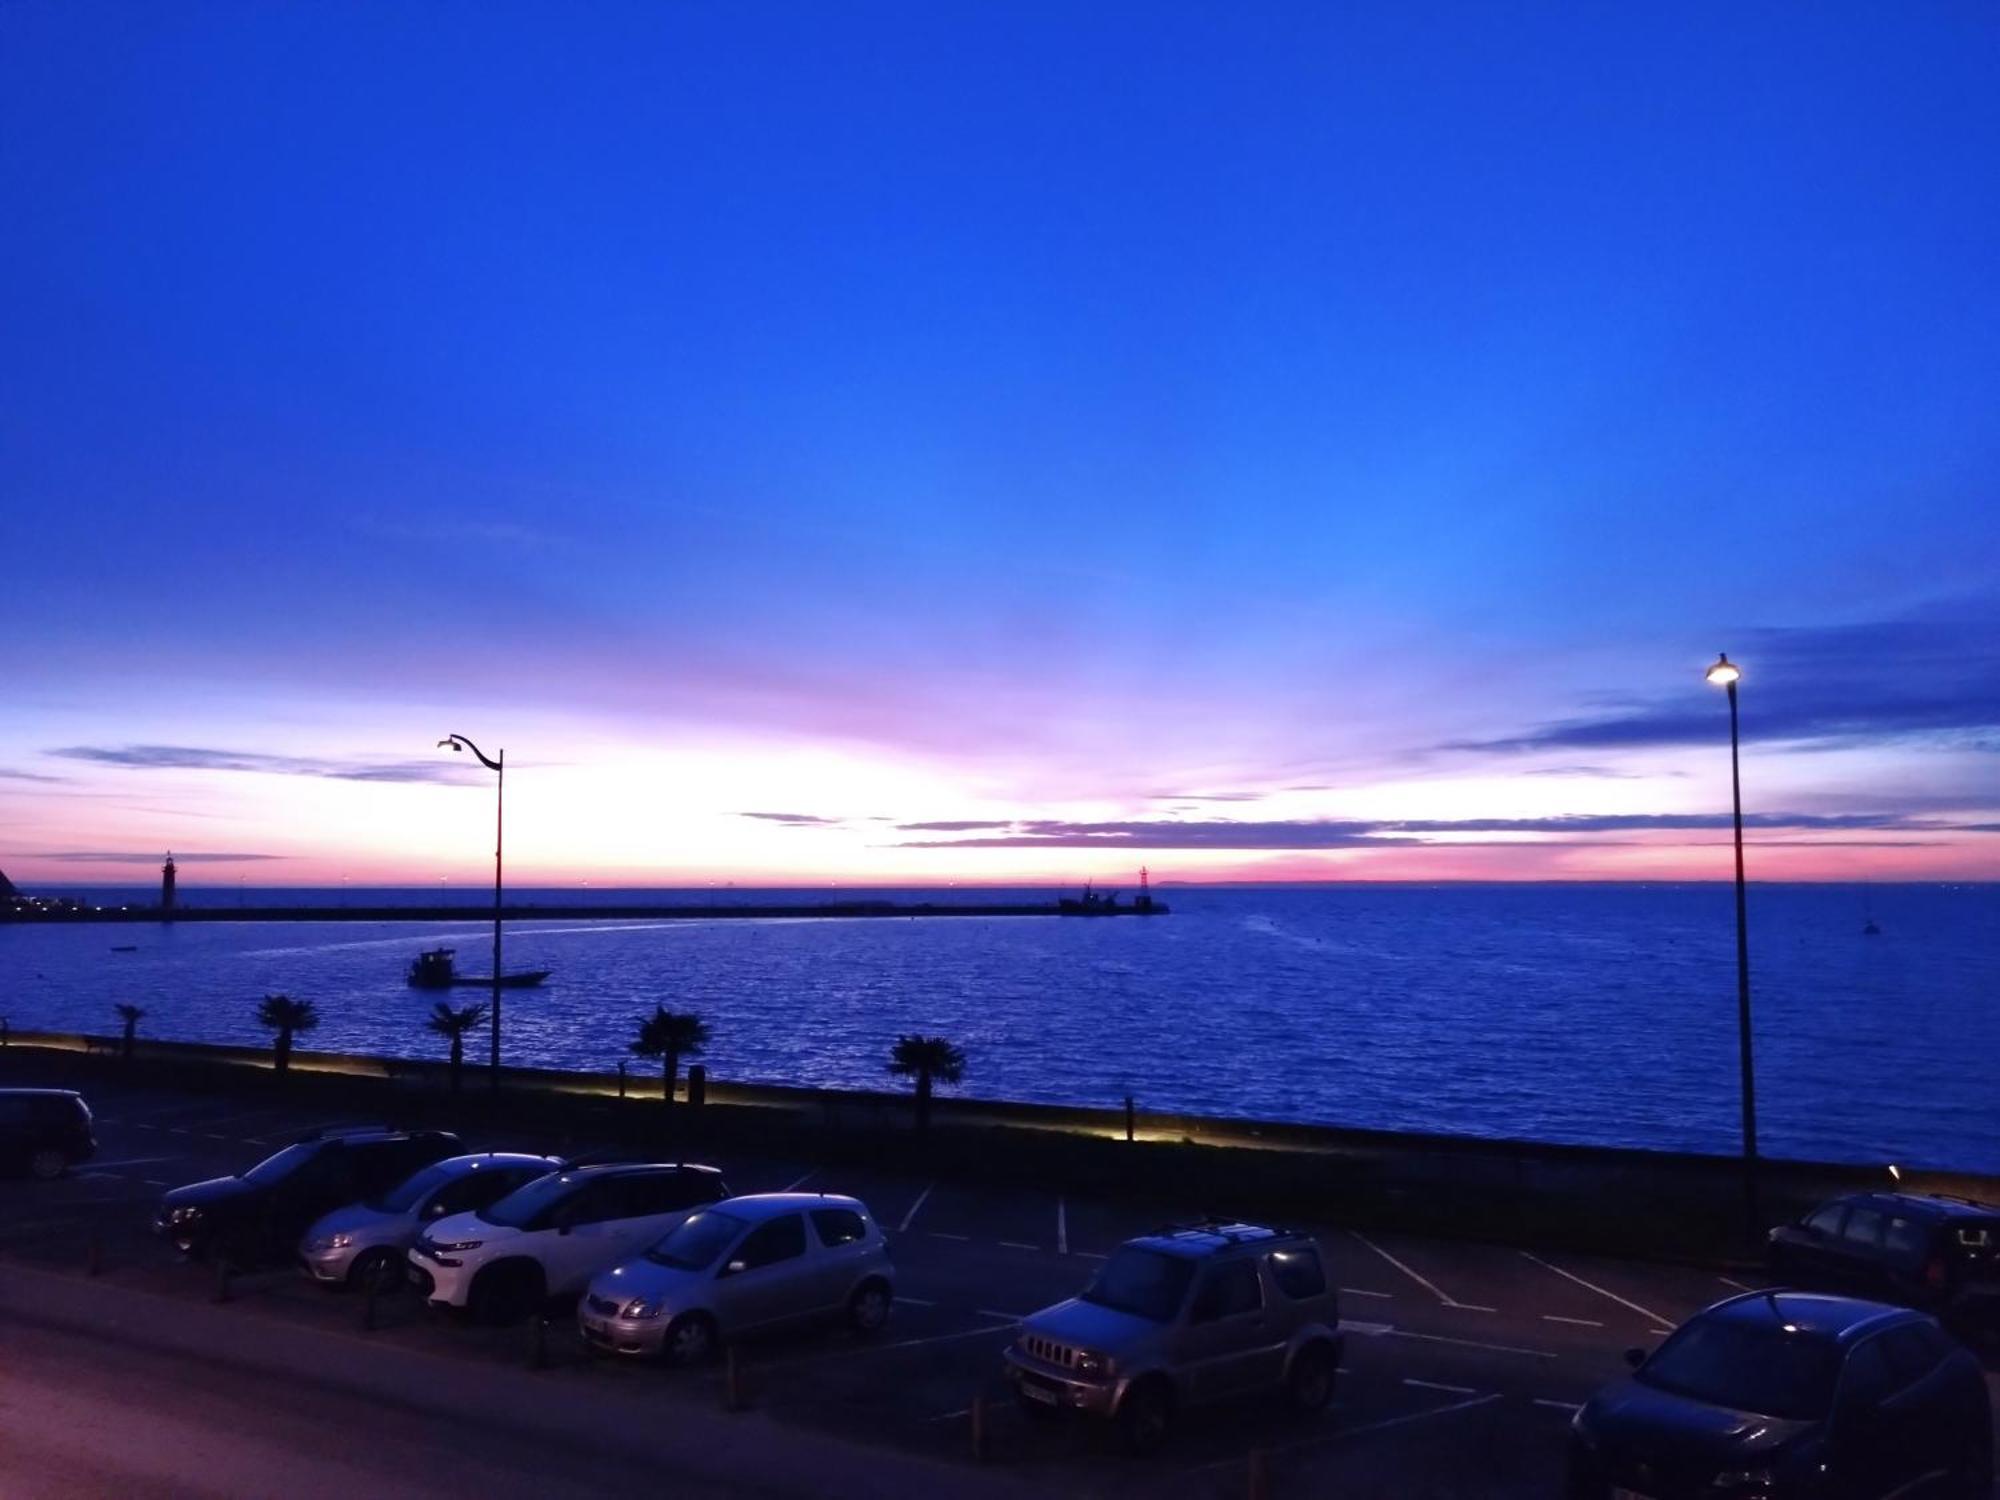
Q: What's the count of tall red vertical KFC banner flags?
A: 0